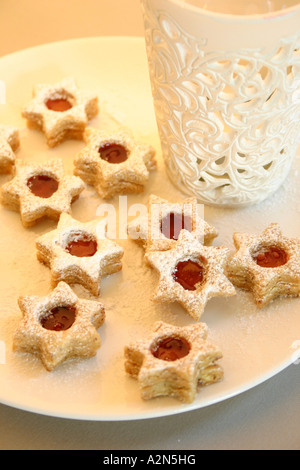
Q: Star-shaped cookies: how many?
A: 10